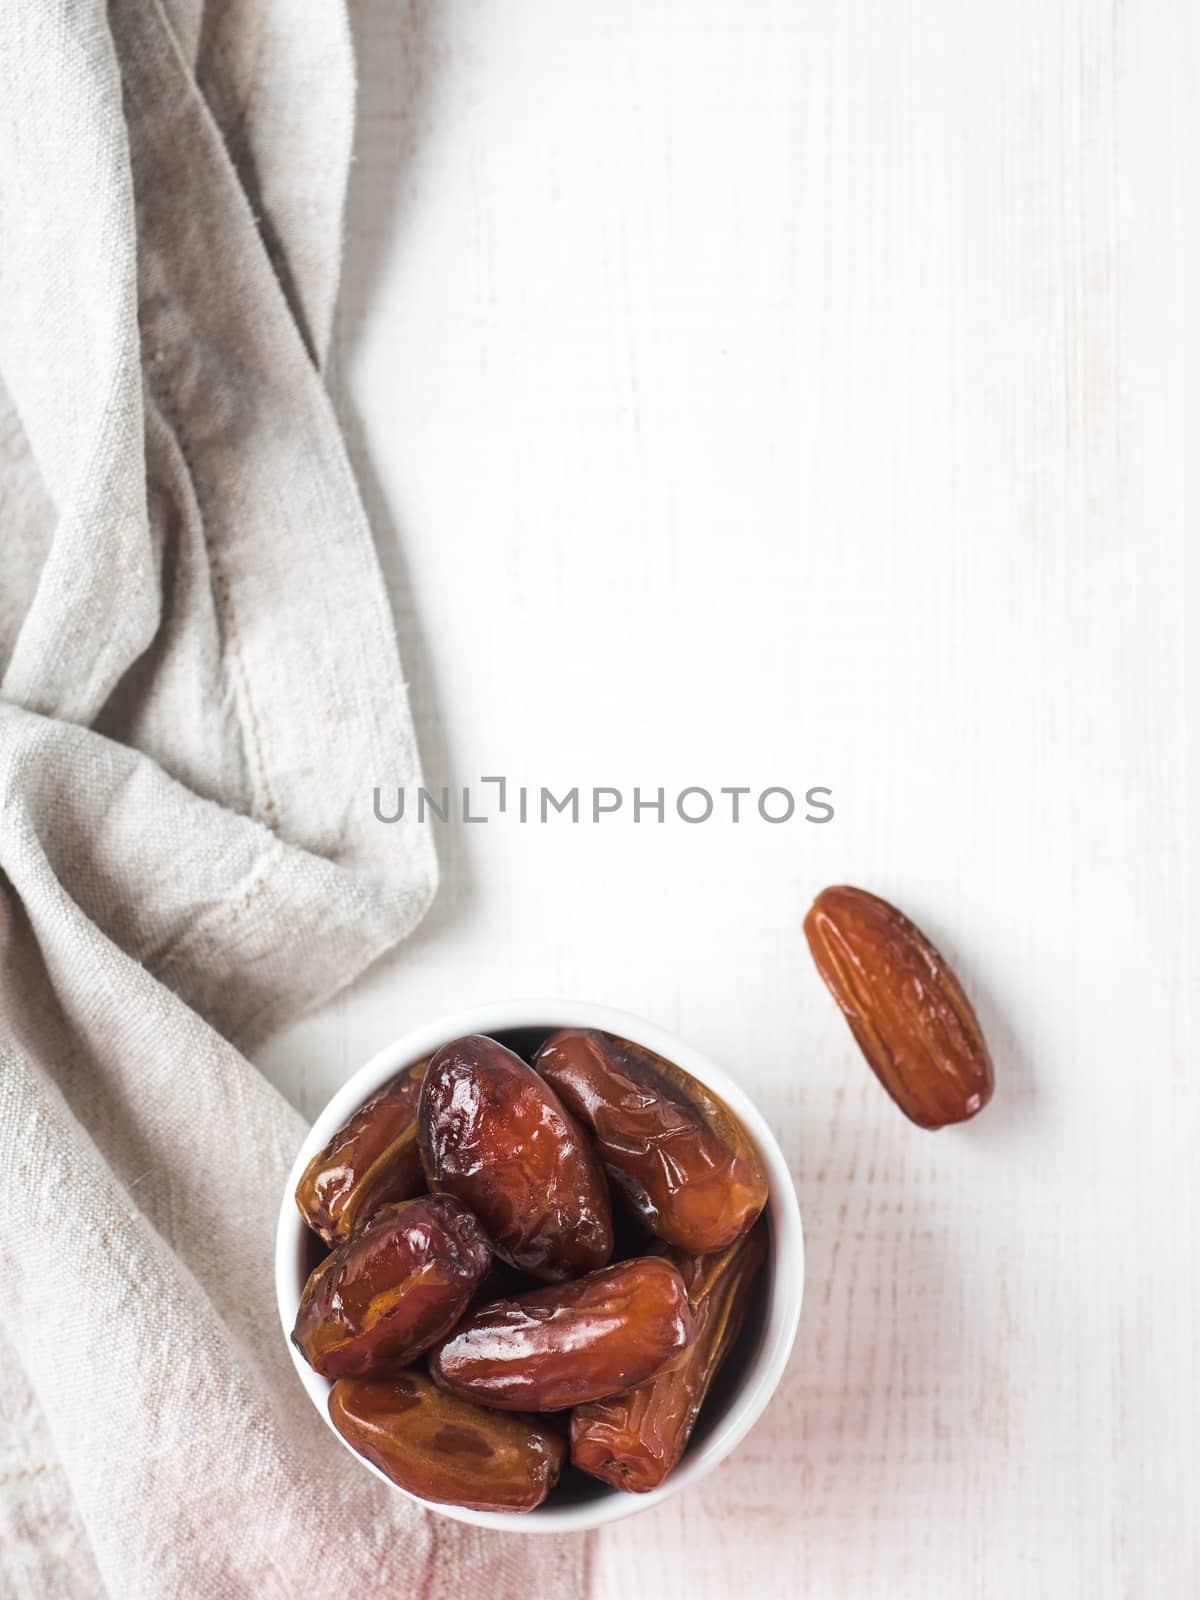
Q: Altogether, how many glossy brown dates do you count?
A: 8